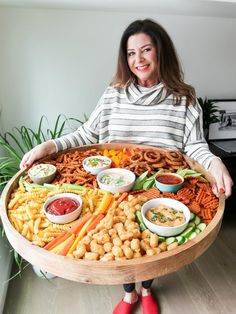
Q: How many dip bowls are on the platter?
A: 6